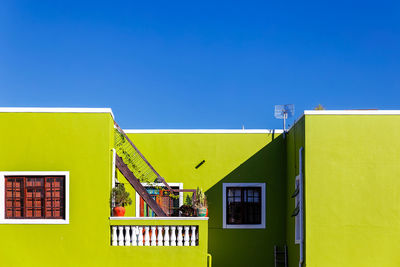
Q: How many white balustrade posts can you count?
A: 13